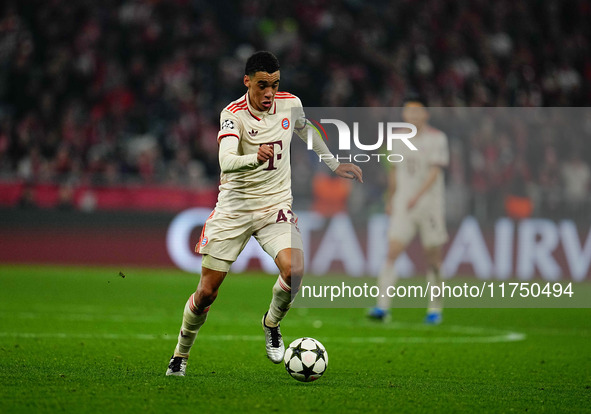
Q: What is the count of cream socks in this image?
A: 4